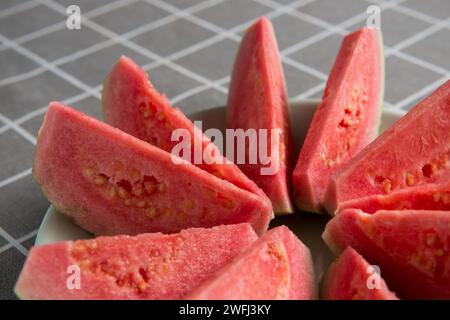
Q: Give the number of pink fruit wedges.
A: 10